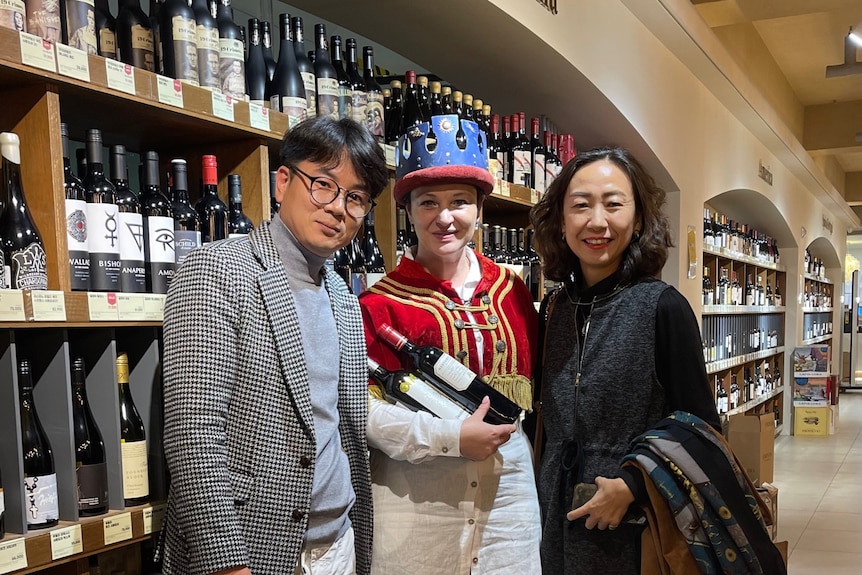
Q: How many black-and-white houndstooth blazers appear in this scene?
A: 1